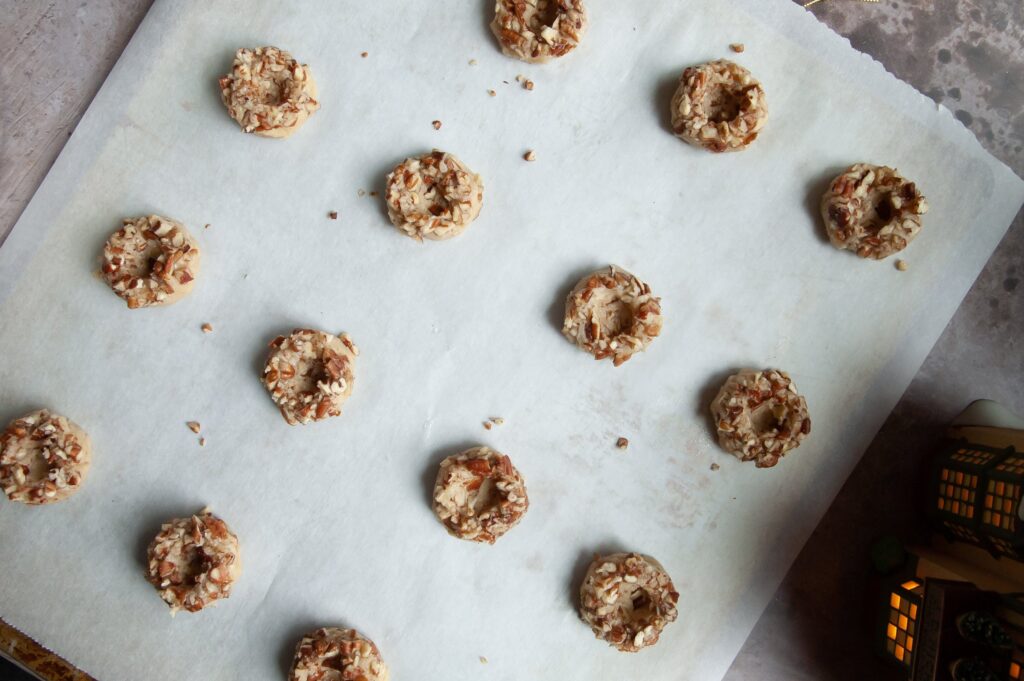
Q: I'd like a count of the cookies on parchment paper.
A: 14